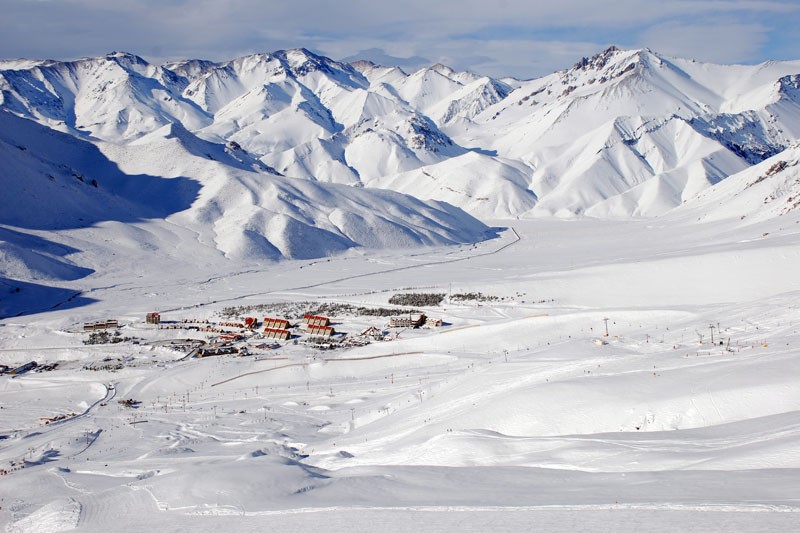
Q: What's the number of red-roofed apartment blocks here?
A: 4